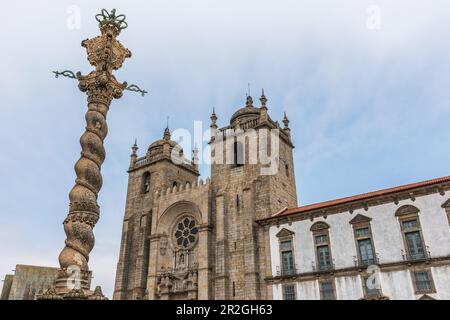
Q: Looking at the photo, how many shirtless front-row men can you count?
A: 0